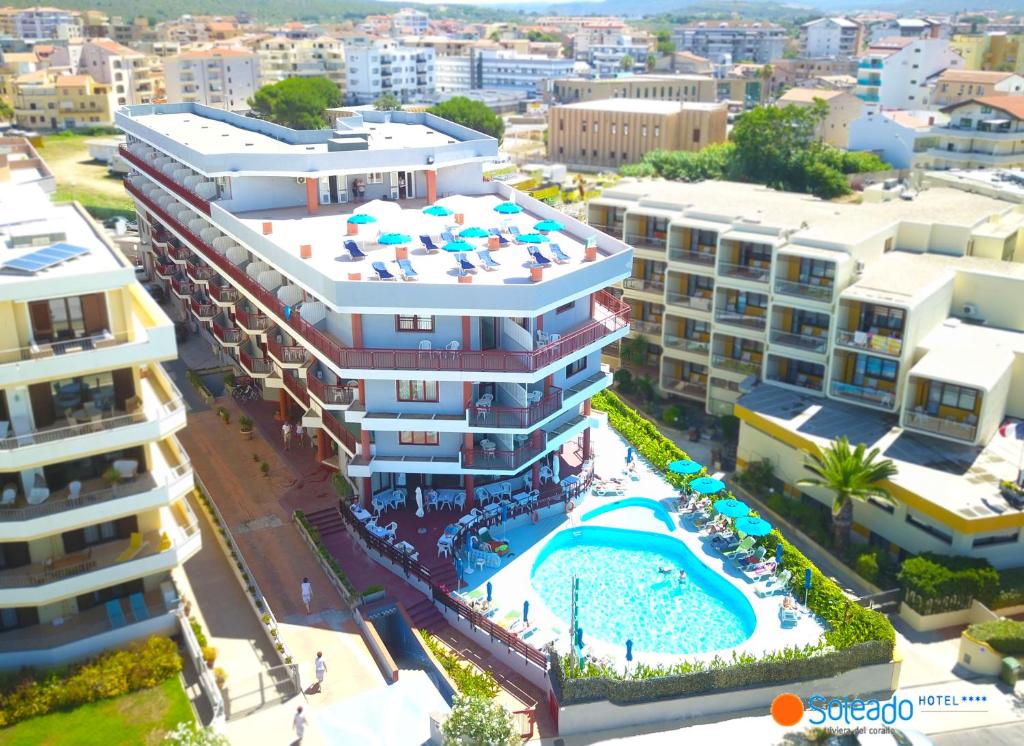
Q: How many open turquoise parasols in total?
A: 12